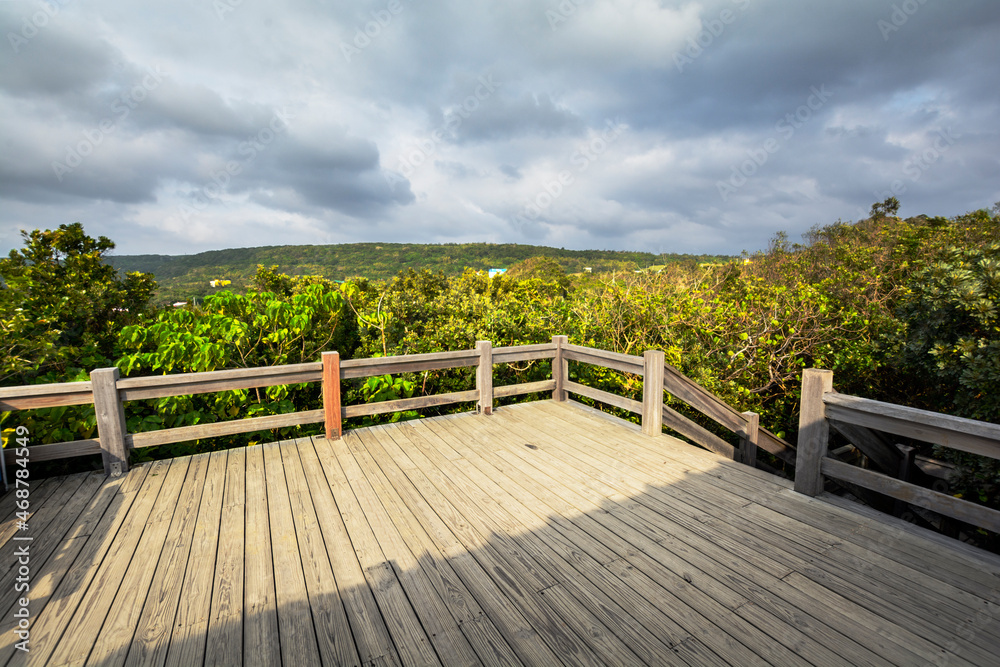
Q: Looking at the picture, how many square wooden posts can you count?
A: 7